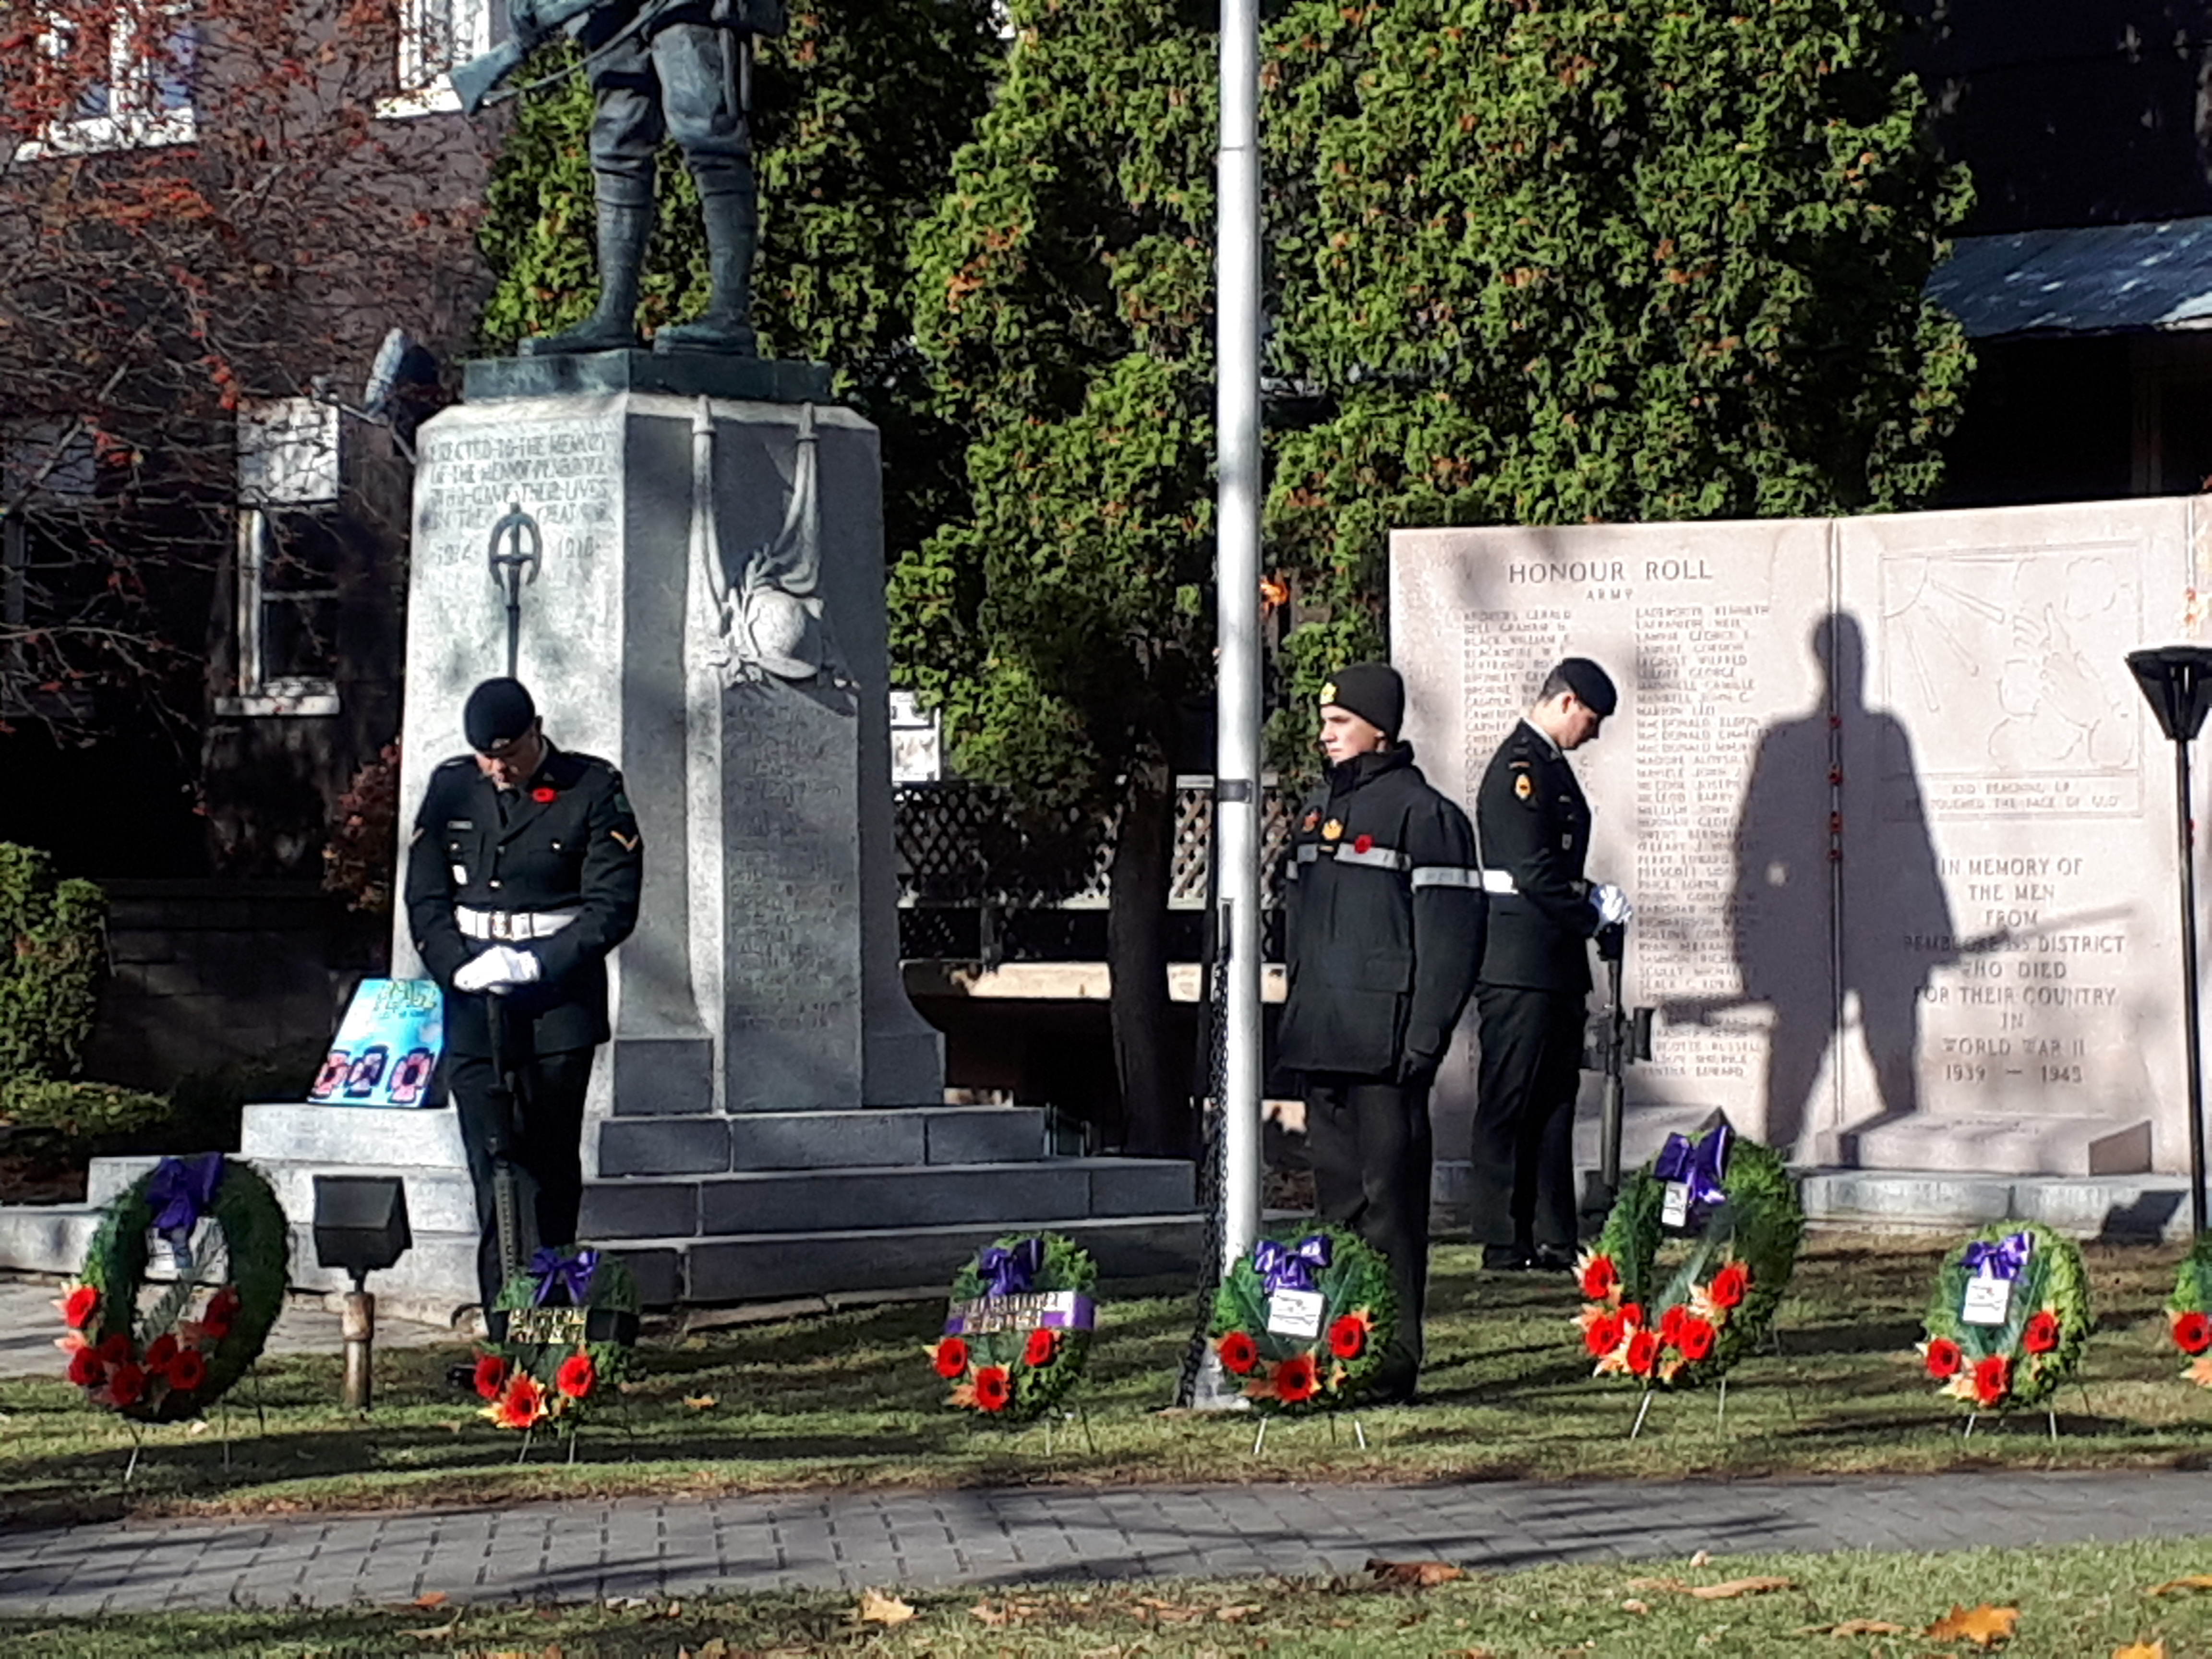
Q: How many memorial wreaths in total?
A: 7